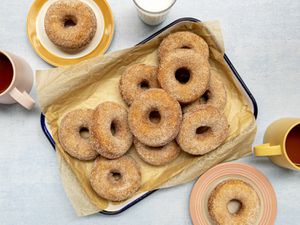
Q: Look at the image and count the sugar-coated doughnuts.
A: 12